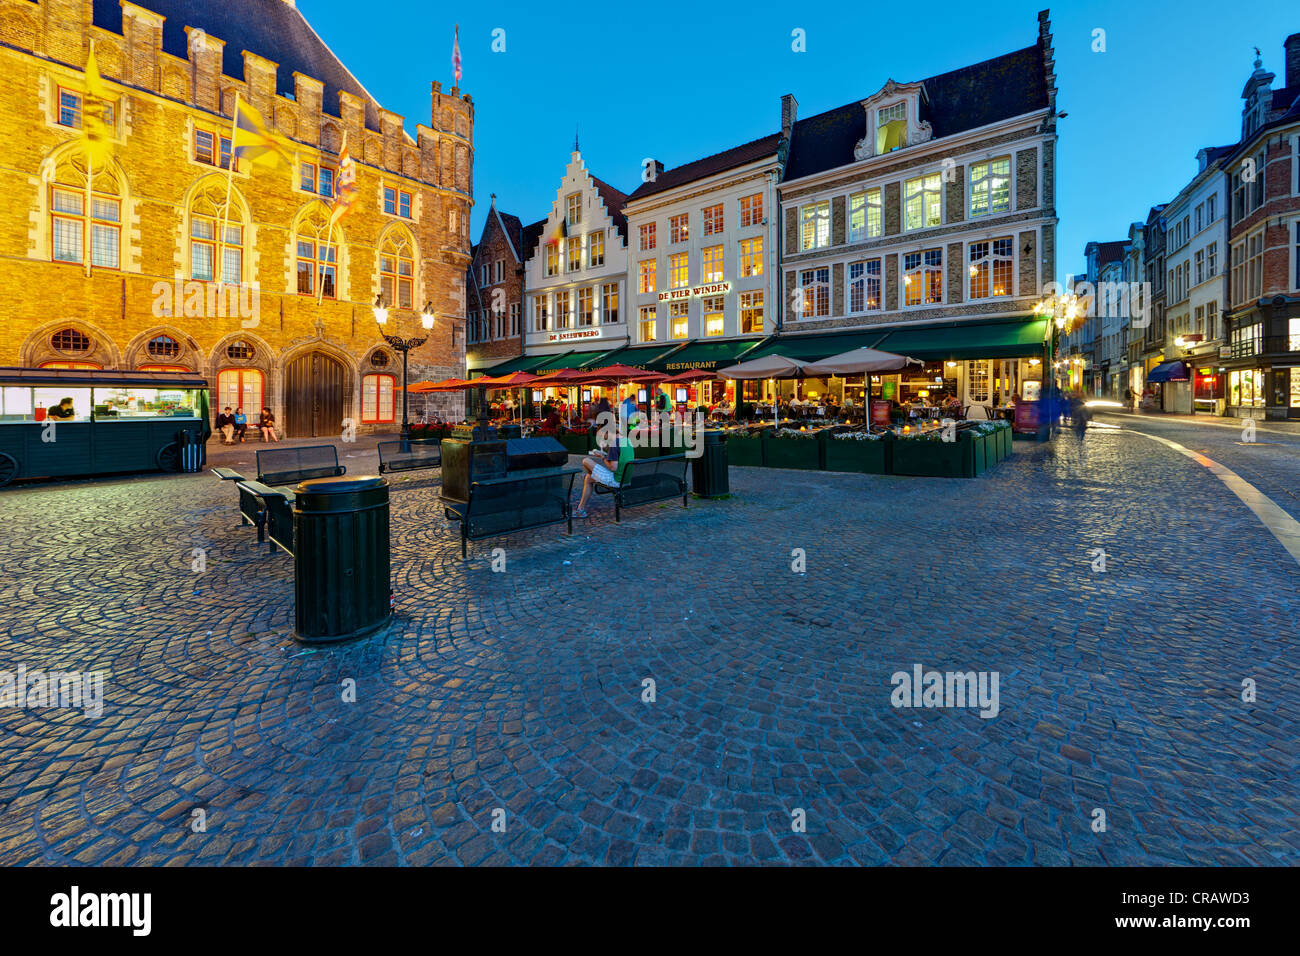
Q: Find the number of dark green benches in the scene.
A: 6